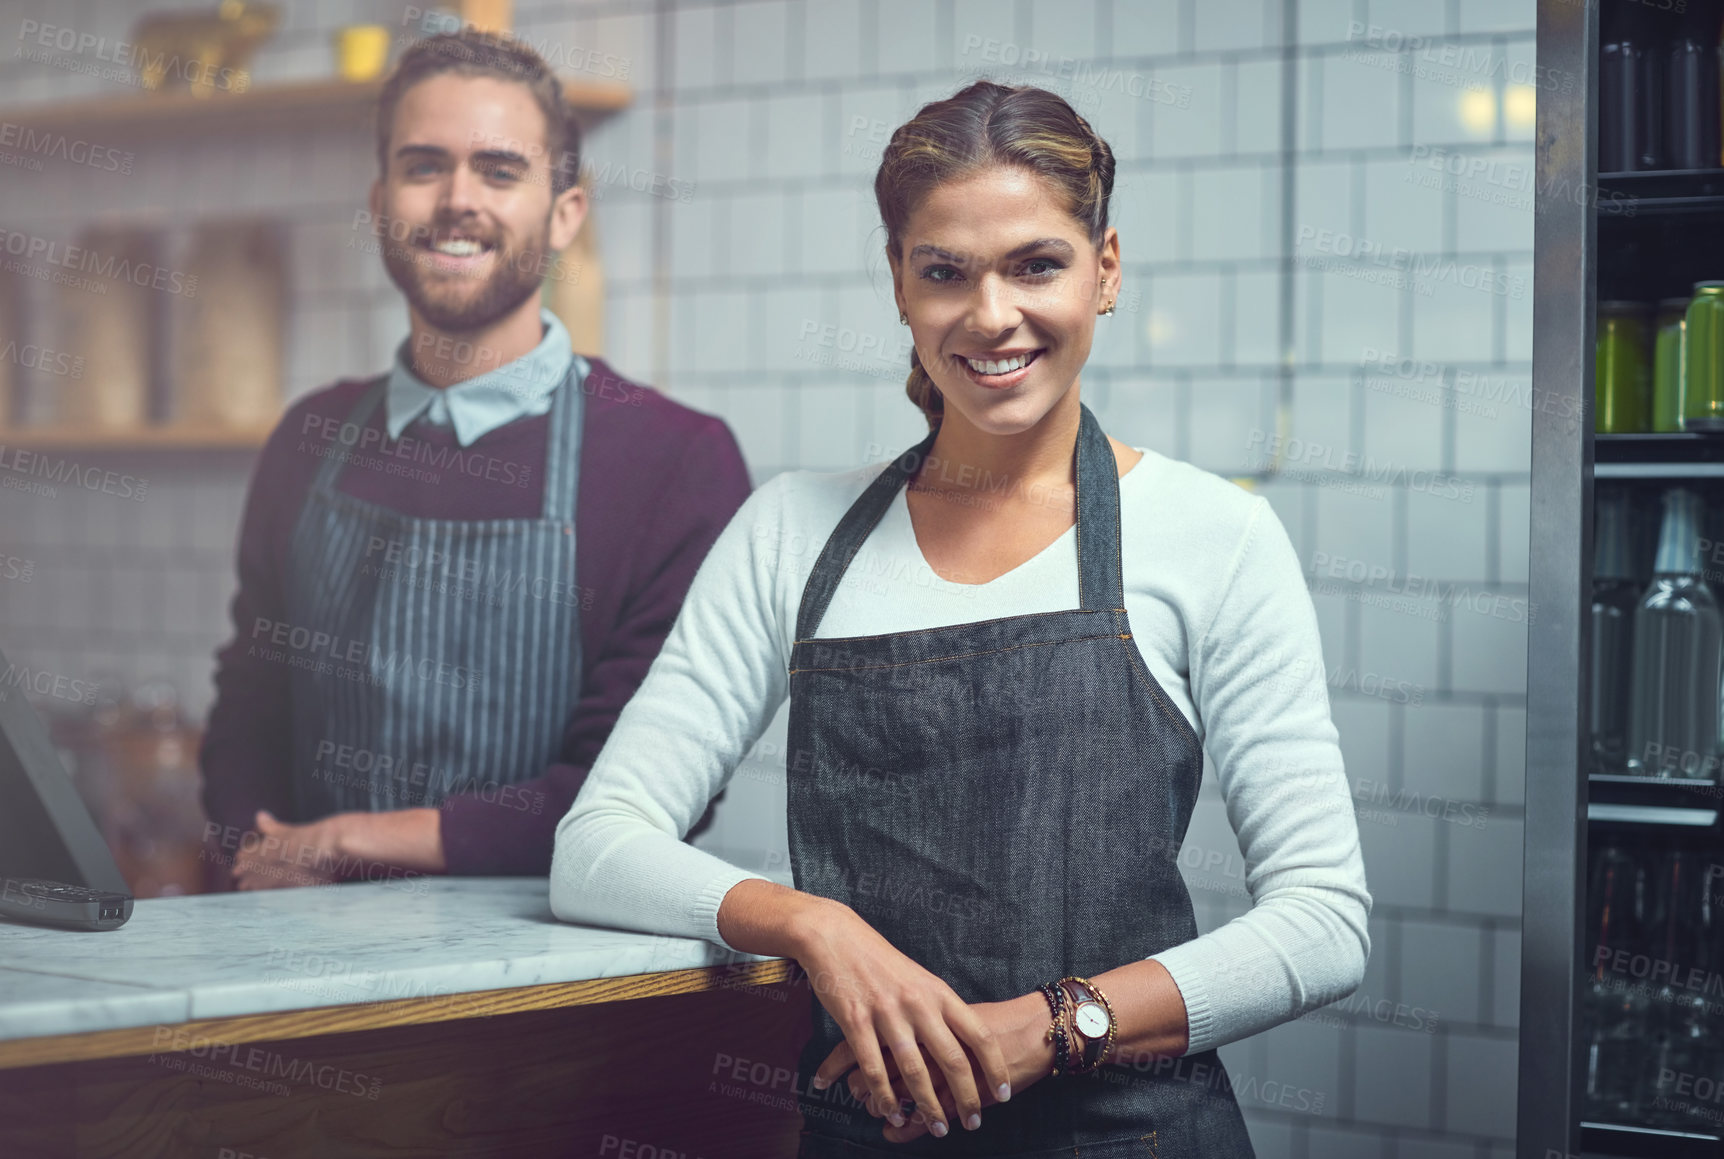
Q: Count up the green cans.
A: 3